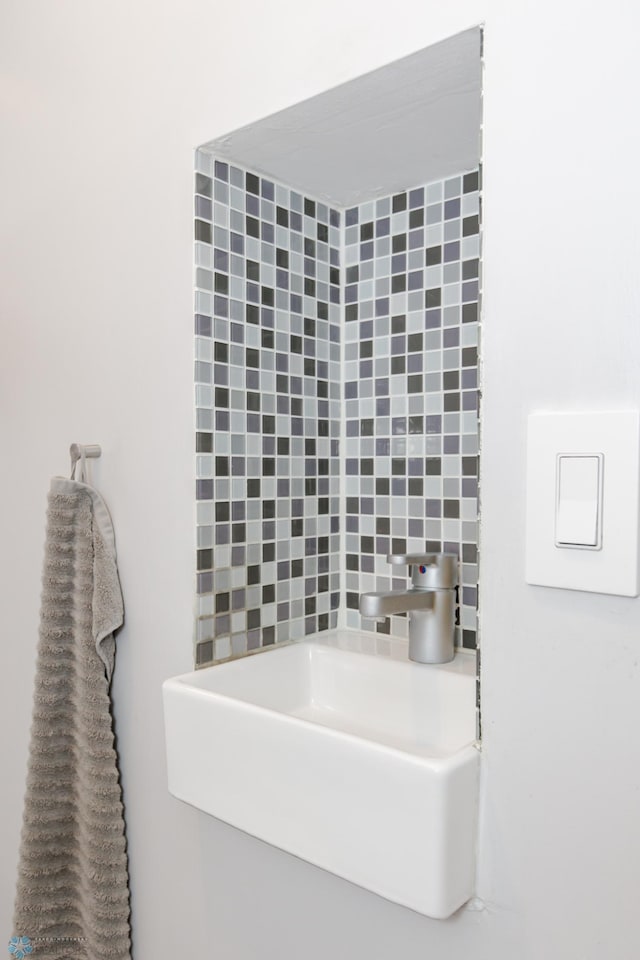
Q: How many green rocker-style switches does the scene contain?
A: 0